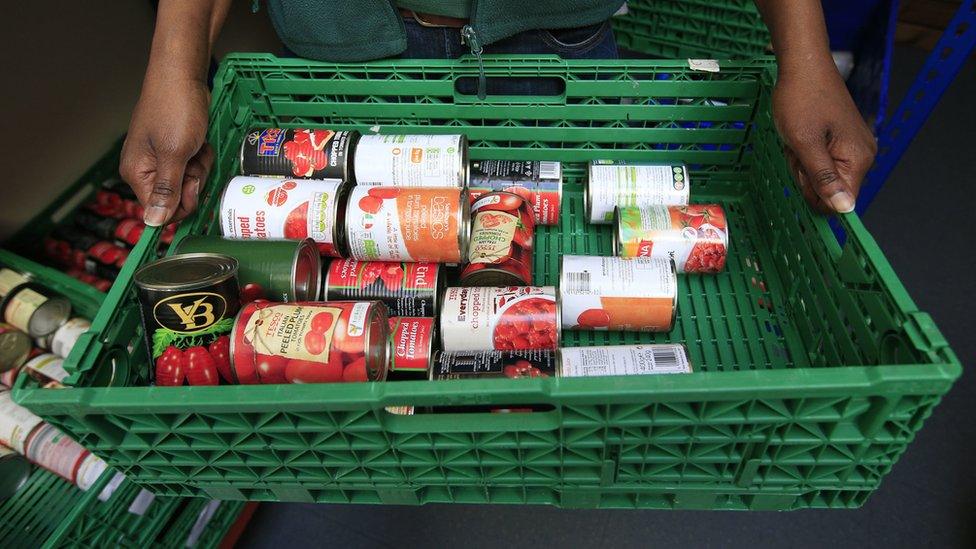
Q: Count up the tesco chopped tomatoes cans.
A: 2